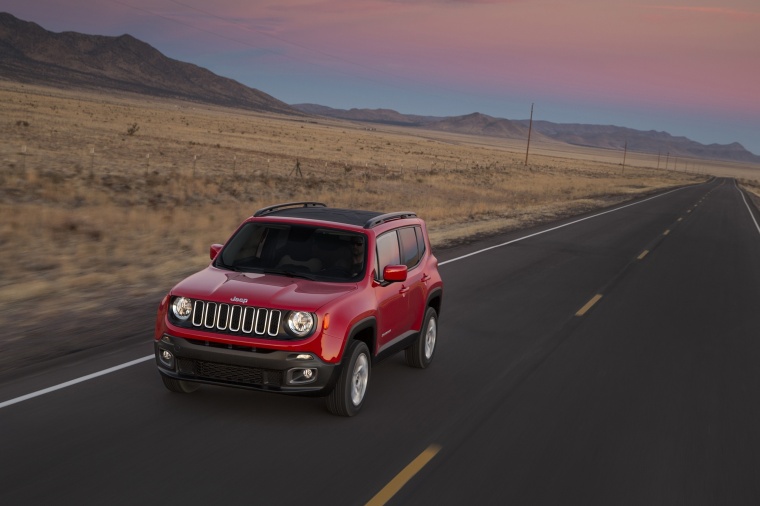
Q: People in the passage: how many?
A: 1